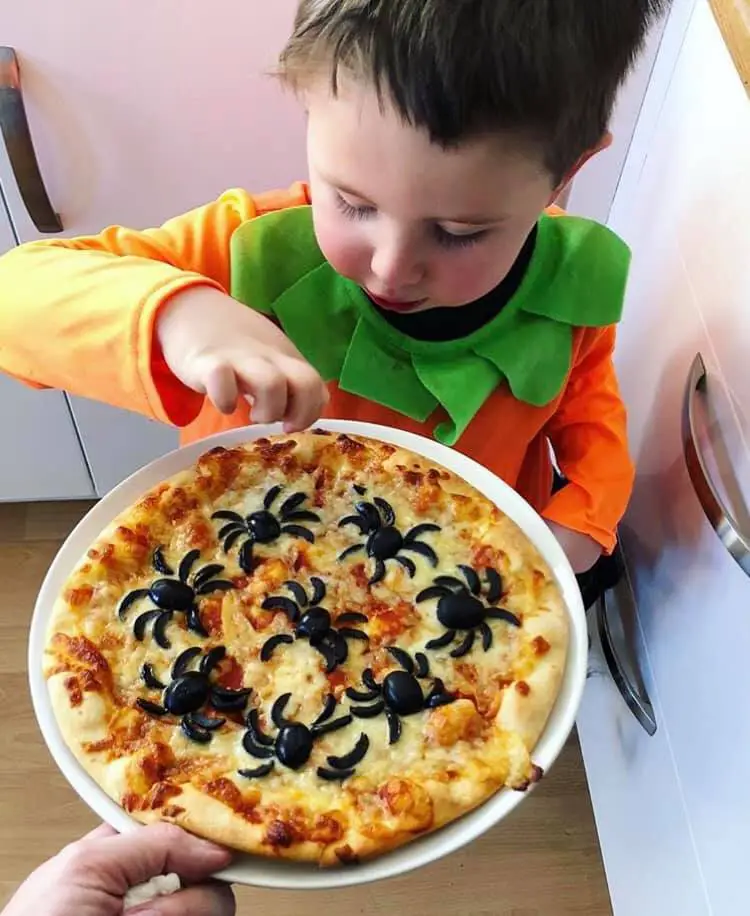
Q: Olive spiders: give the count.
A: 8